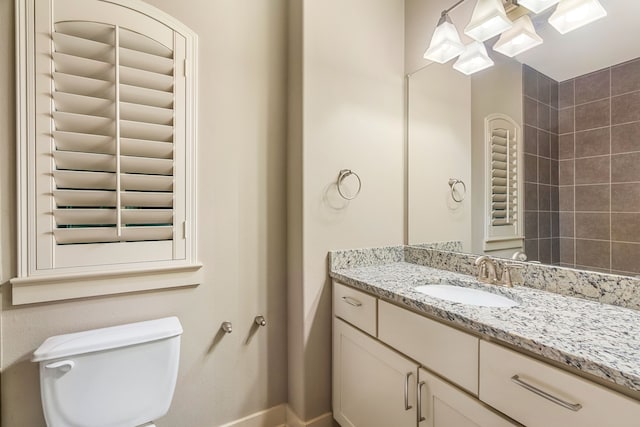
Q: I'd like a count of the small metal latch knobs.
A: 2